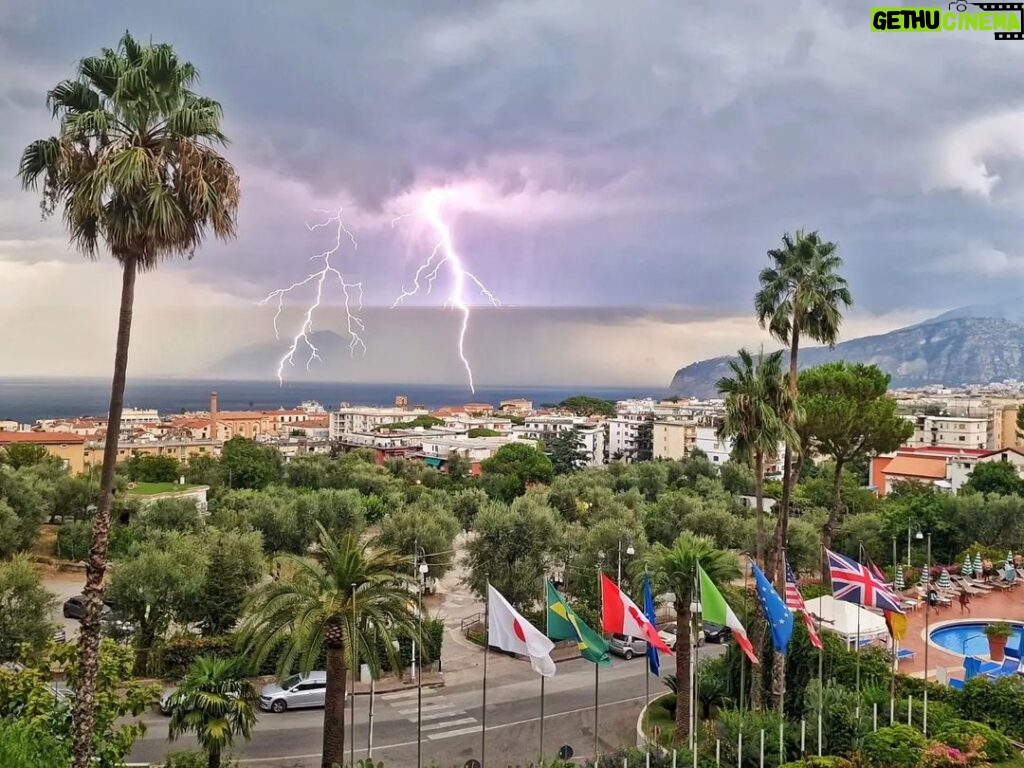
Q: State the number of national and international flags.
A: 9